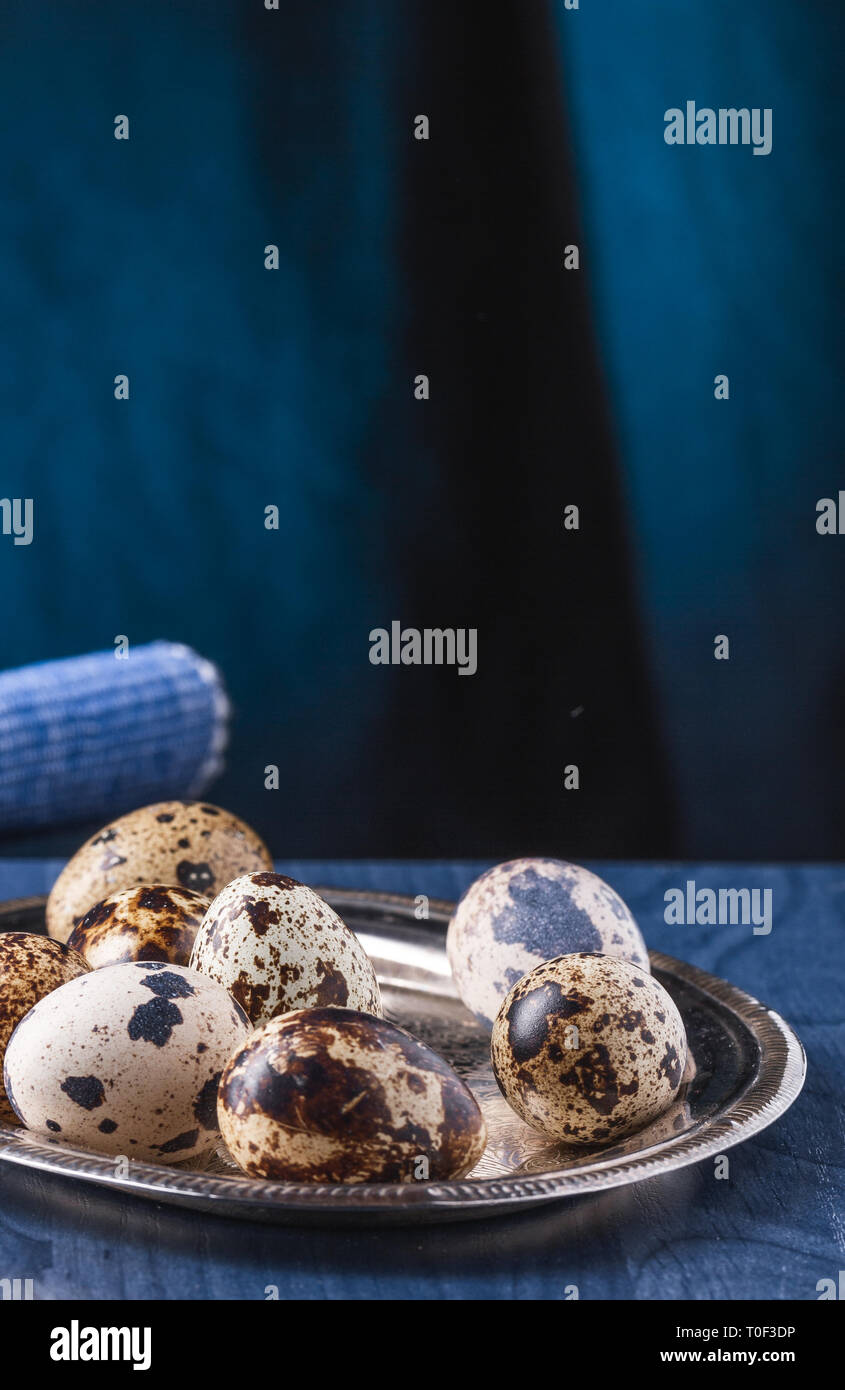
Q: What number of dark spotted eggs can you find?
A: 8